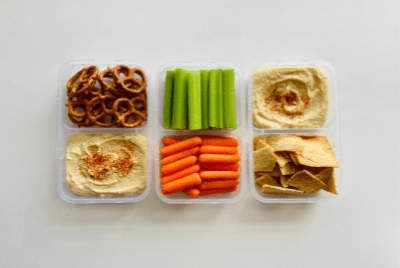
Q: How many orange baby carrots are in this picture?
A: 14